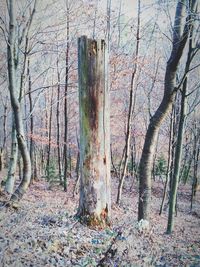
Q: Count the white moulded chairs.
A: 0